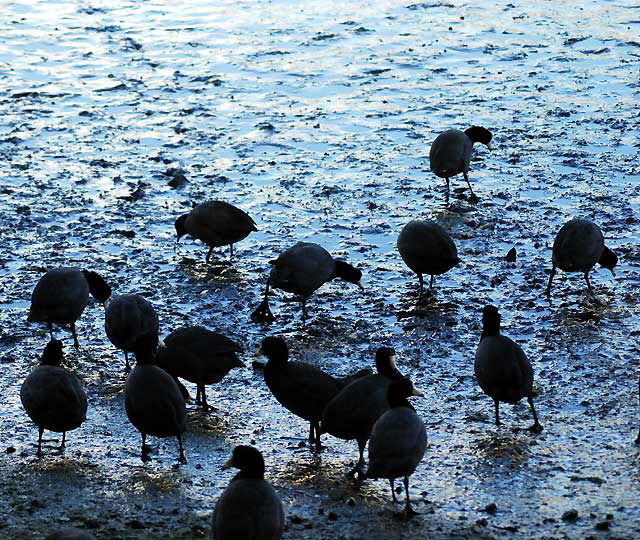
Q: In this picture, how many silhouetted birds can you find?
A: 15